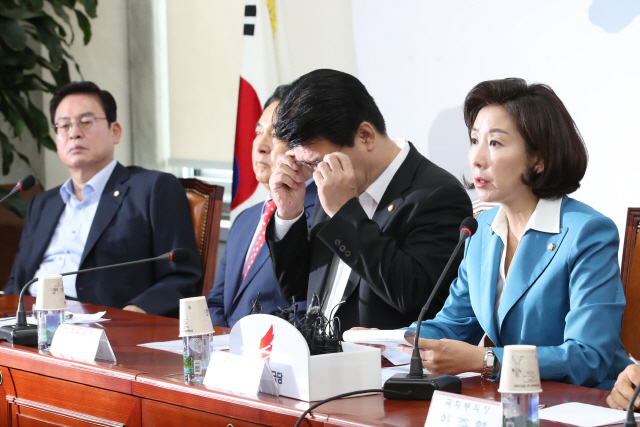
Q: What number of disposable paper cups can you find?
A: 3